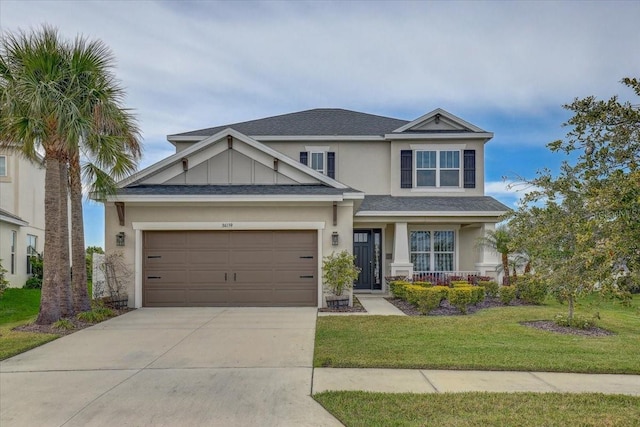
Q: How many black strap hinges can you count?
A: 4